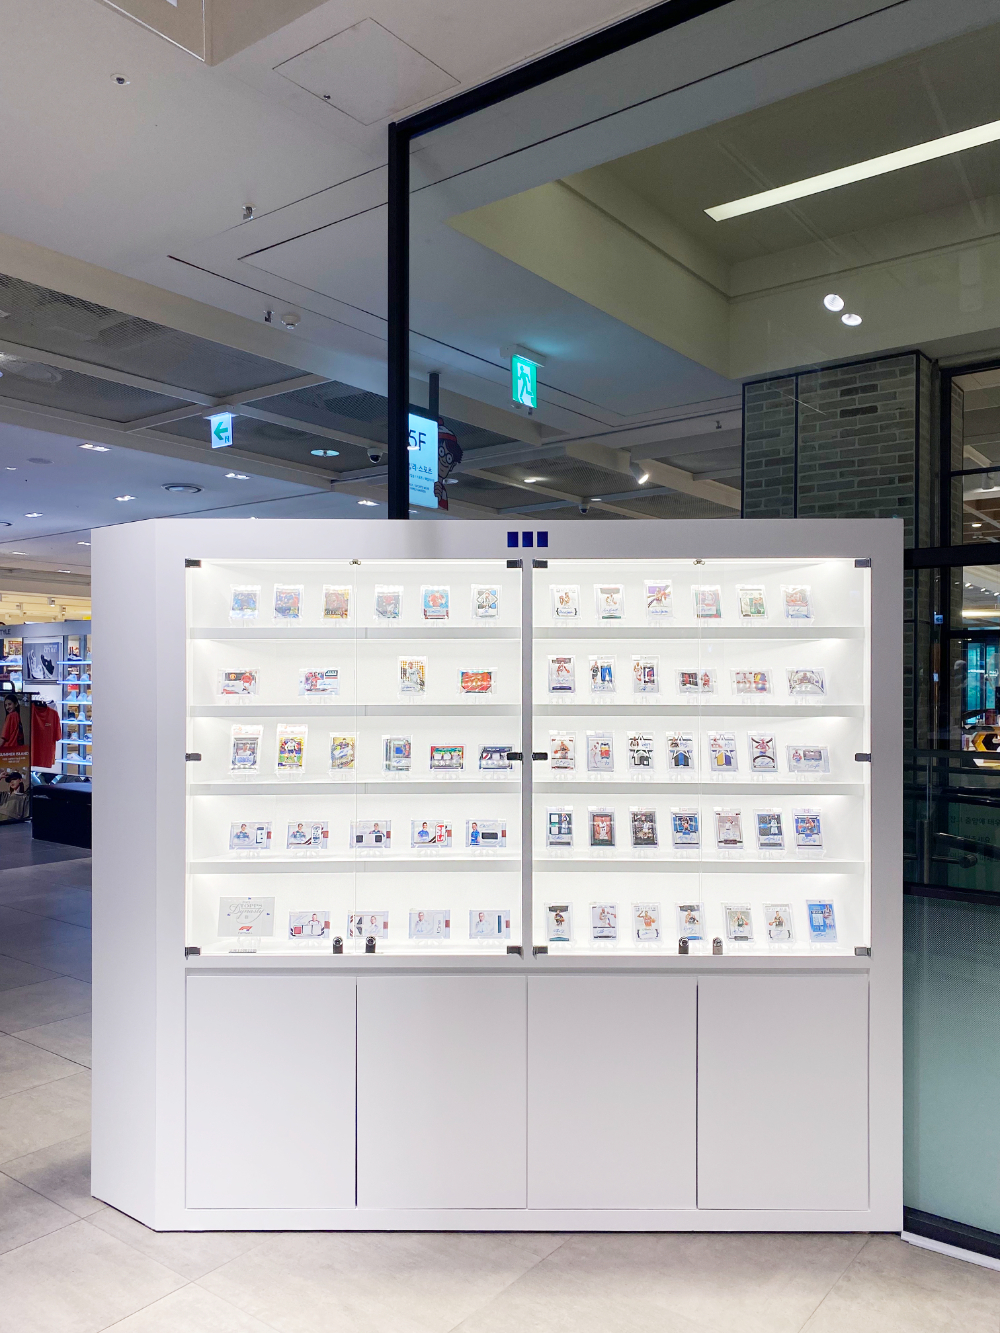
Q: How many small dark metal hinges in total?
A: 12